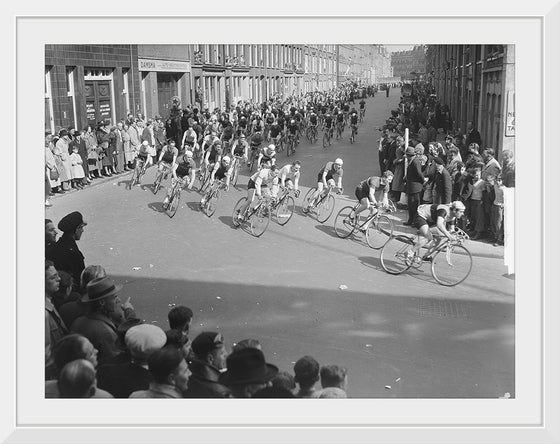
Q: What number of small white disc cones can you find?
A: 0